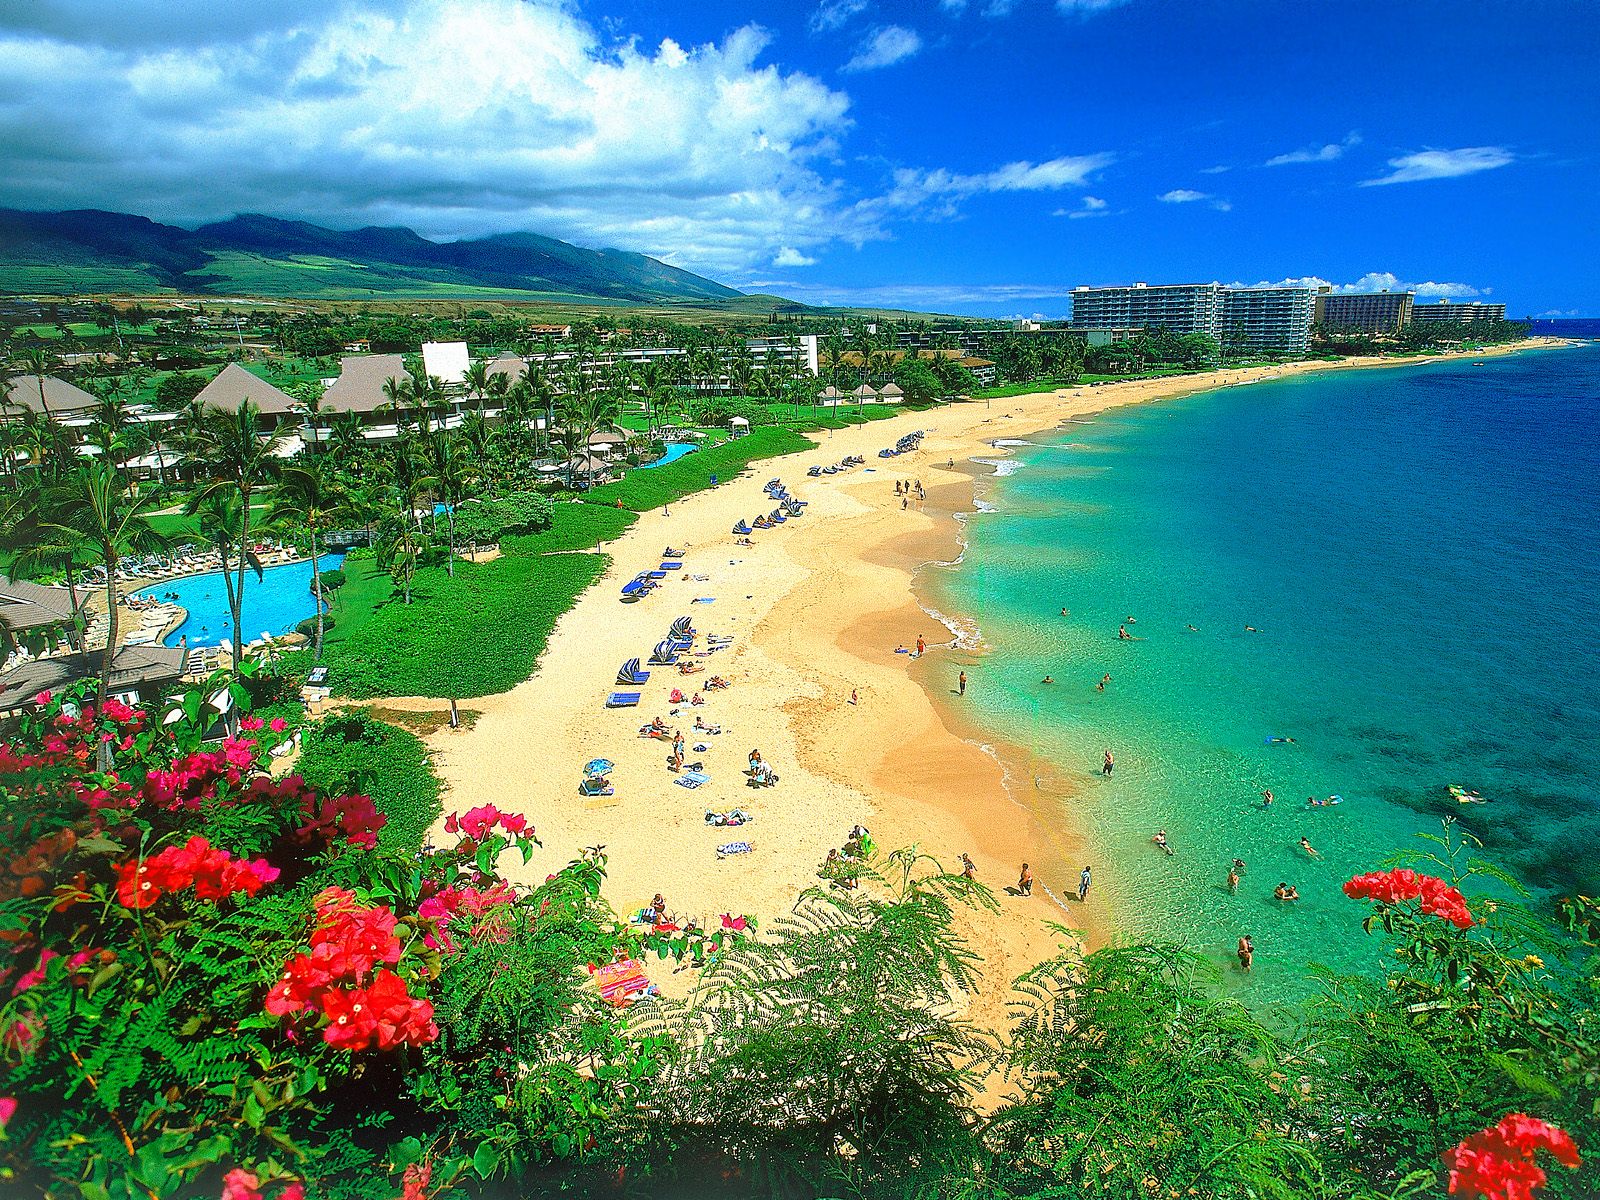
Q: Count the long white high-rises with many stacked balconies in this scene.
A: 2